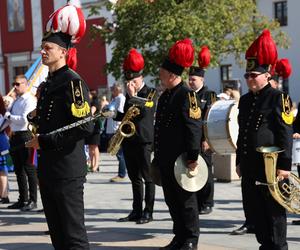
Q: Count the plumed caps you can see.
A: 6